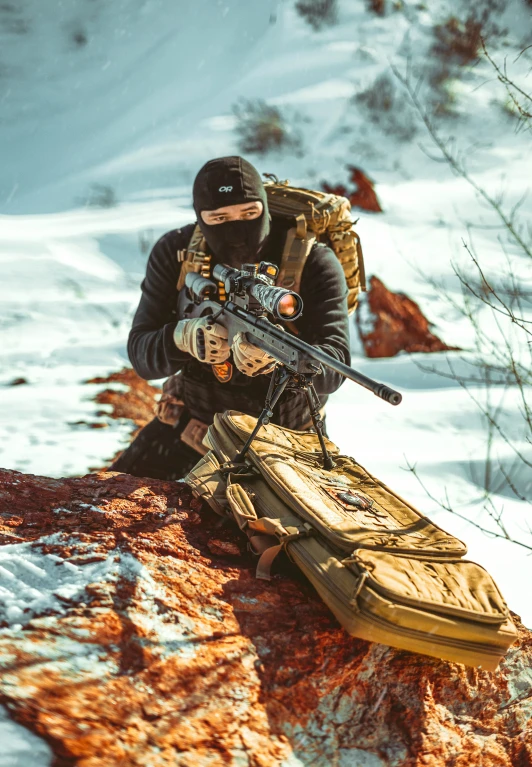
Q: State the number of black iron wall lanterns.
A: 0